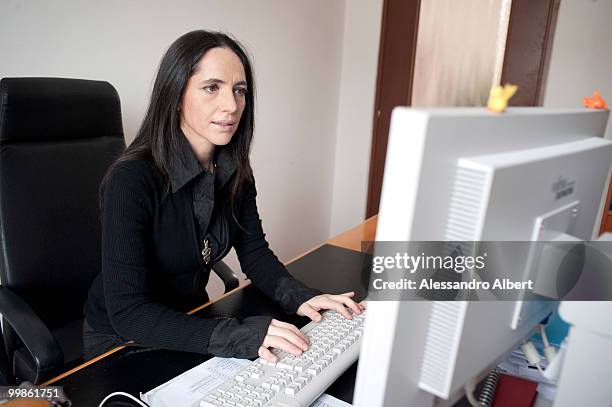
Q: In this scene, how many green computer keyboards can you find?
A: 0